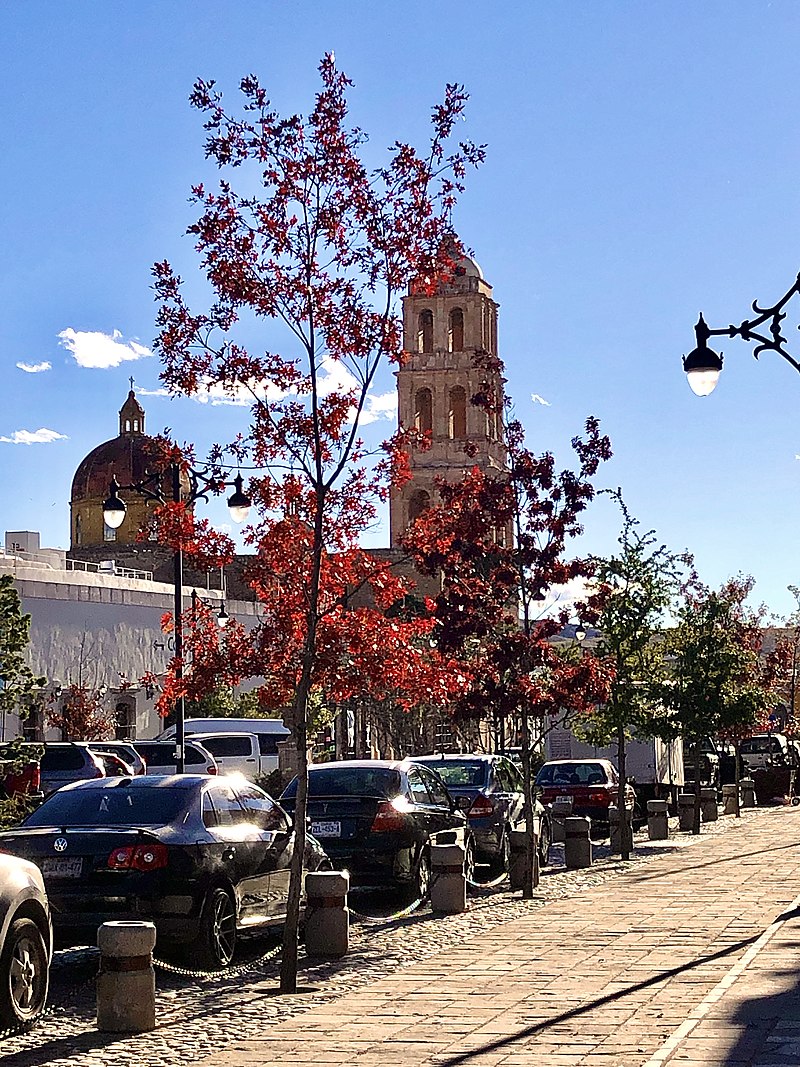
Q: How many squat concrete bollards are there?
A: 12